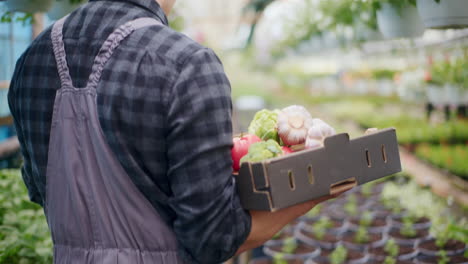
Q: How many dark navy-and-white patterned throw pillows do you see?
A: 0